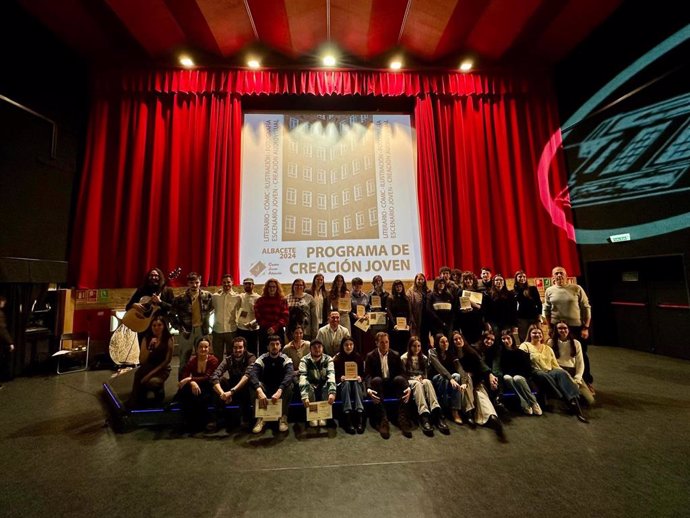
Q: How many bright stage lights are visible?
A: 5